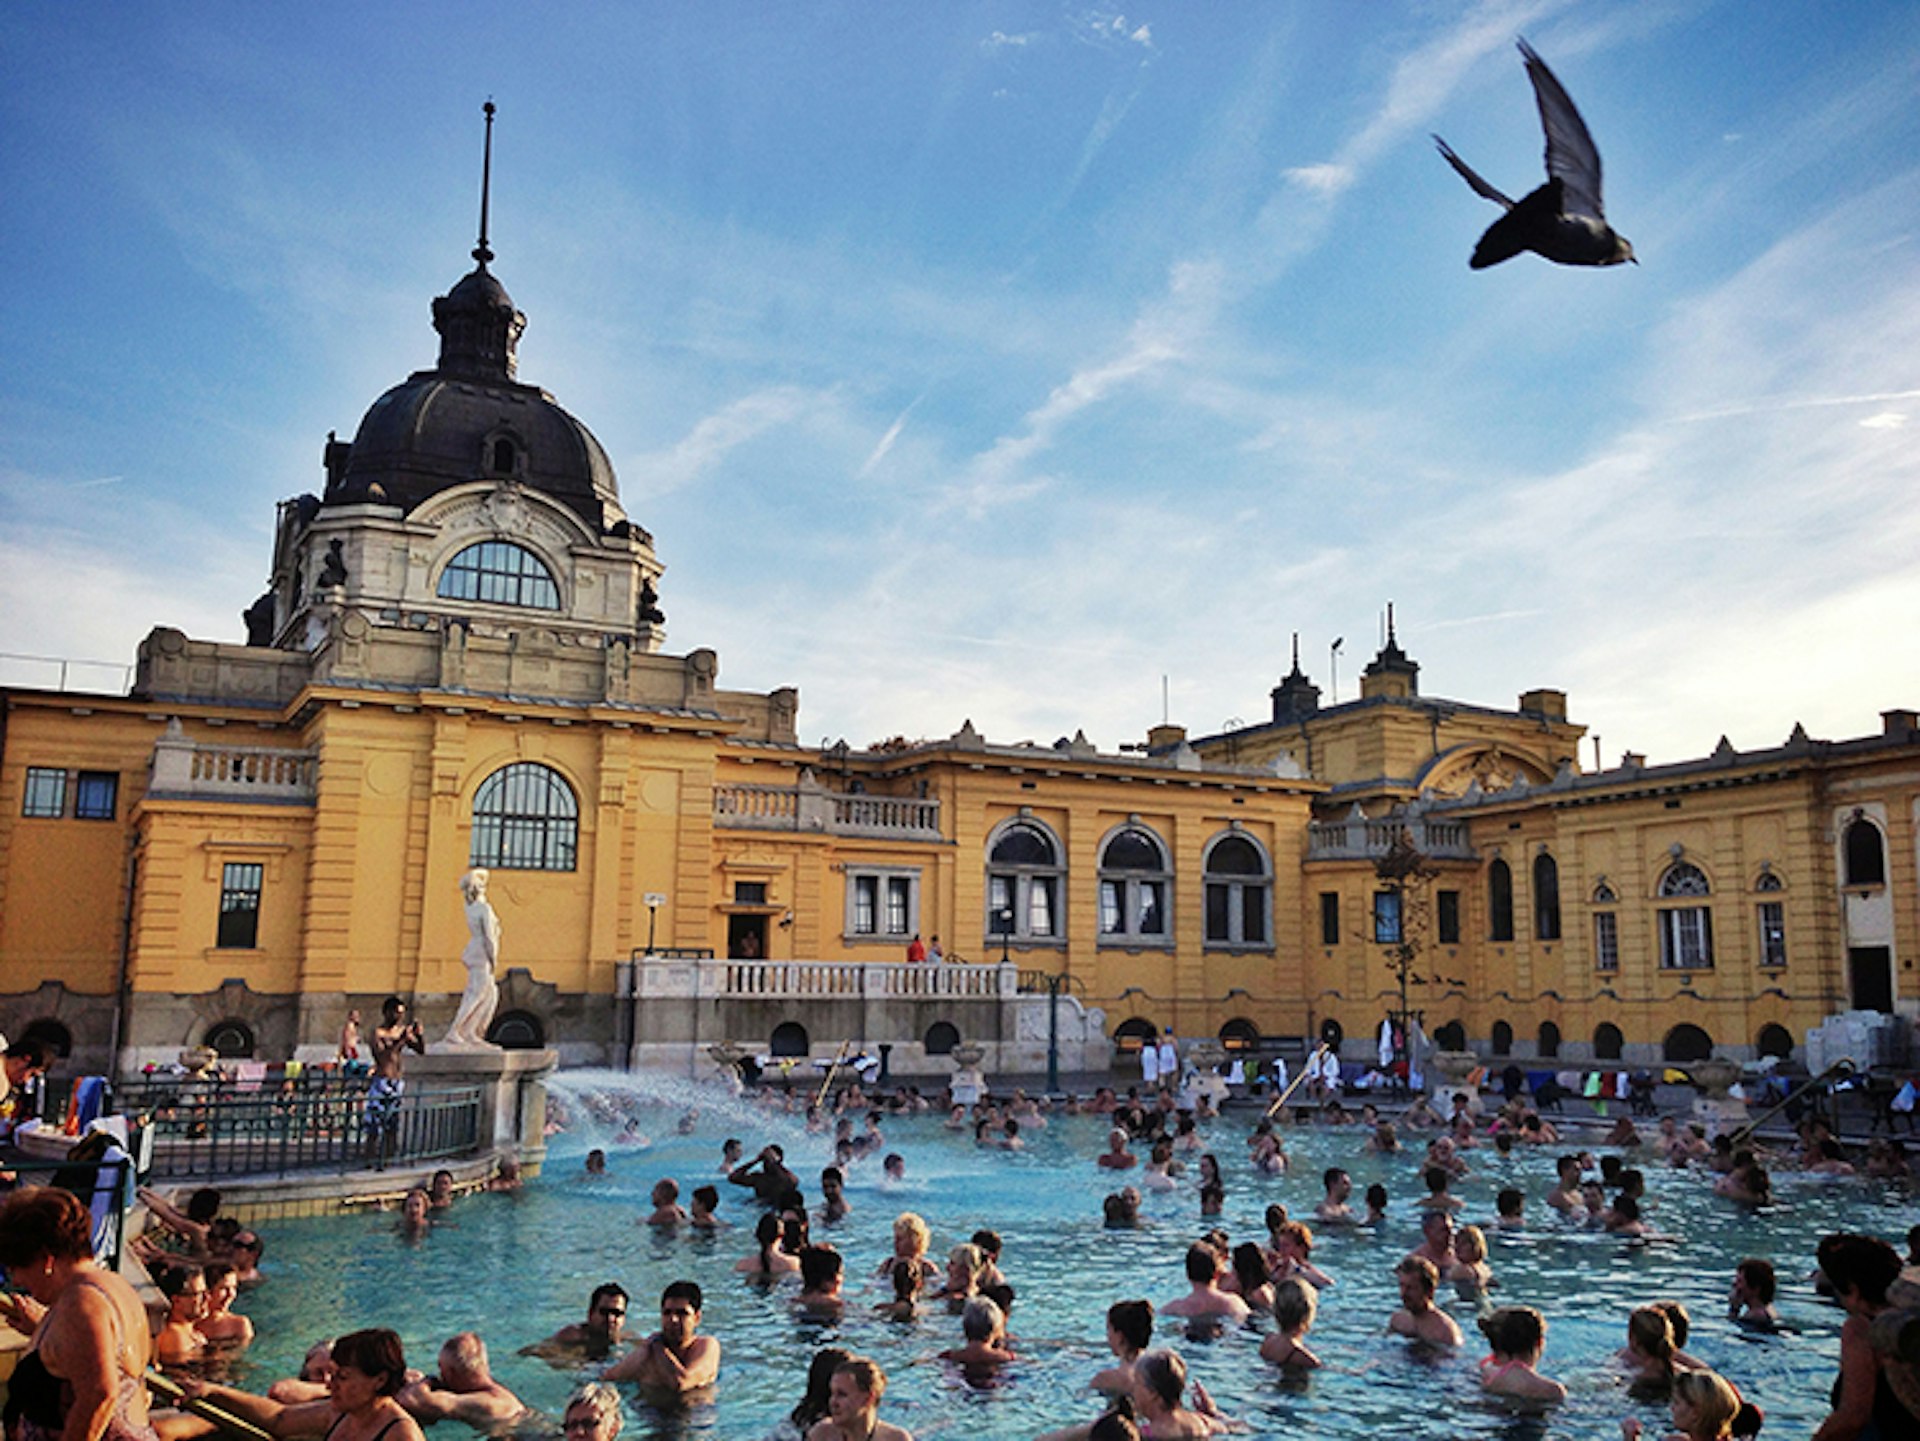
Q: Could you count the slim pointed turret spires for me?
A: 3